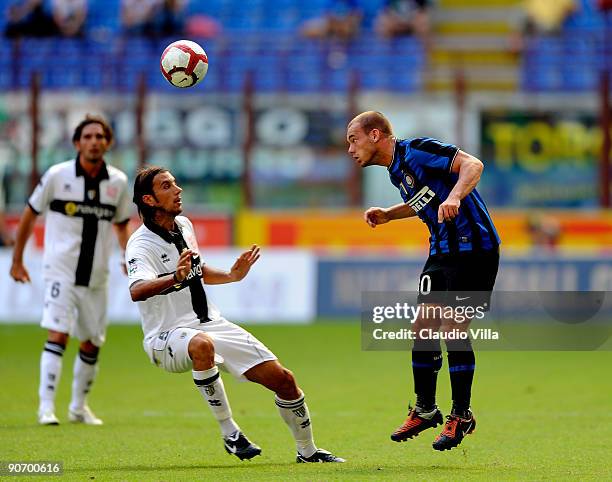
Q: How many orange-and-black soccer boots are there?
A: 2